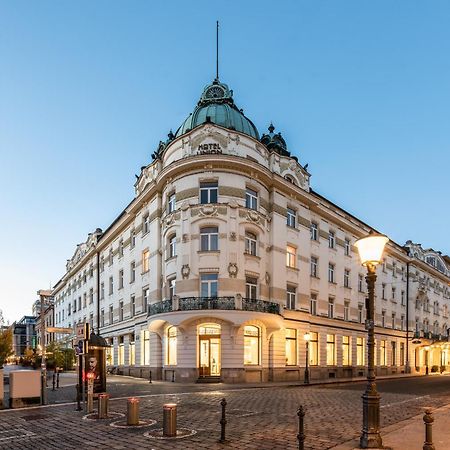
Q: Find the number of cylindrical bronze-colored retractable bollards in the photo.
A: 3